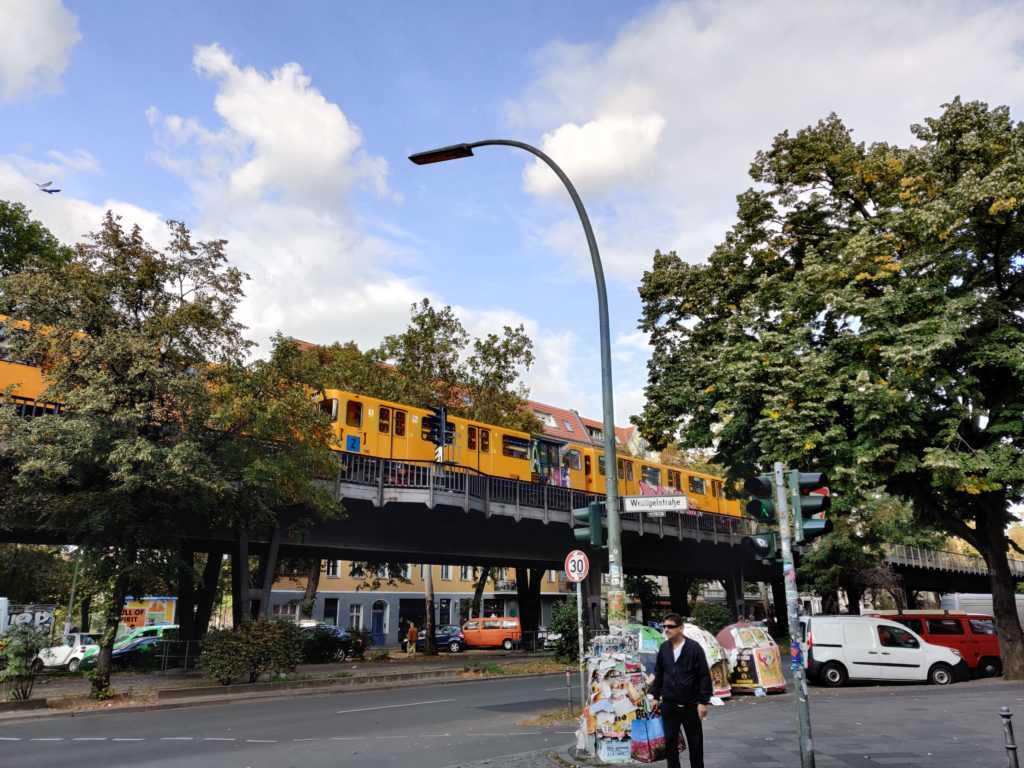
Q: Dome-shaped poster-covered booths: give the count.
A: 3